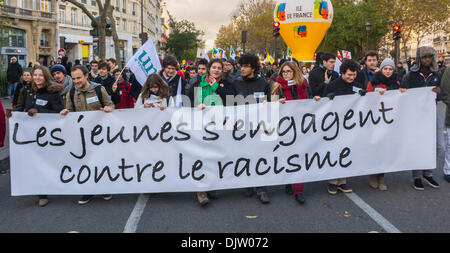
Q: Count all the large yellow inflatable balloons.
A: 1